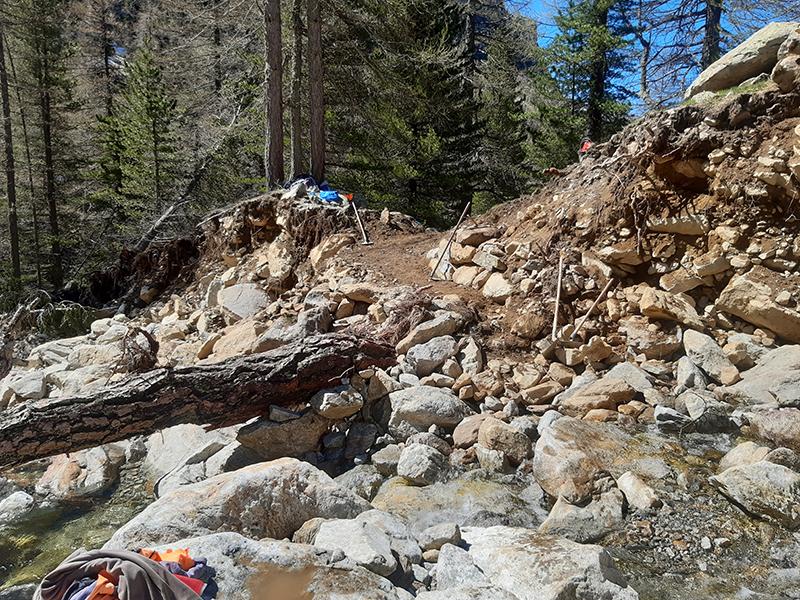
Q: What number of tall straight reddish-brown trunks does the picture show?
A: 3